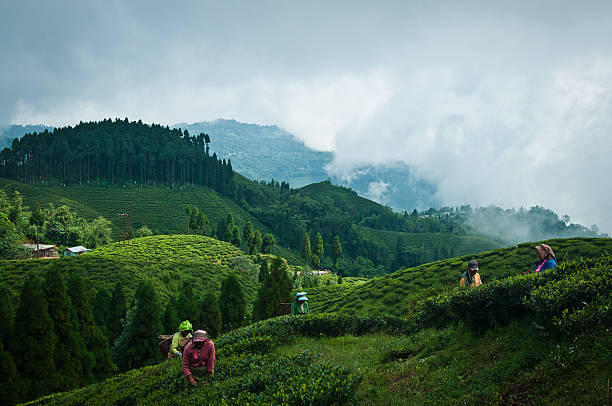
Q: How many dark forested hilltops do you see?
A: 1